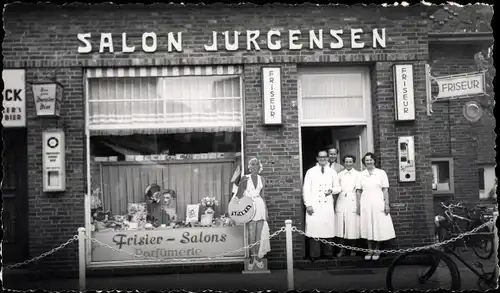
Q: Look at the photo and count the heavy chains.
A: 3